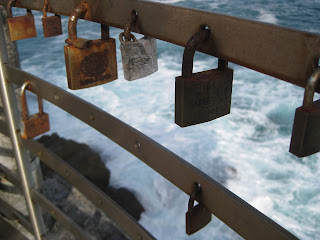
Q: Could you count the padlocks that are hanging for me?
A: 8